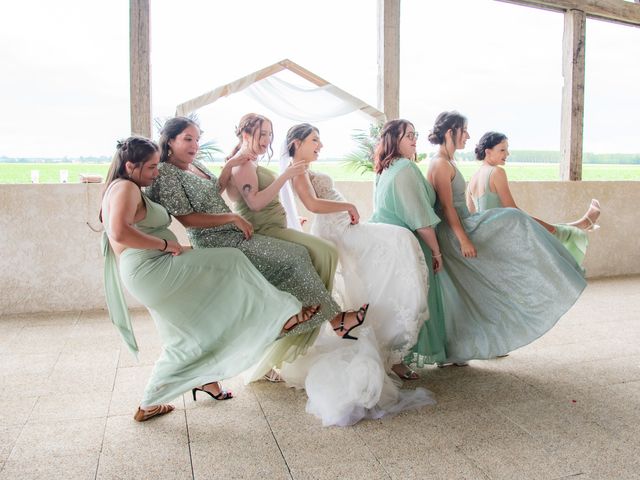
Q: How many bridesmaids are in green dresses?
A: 6